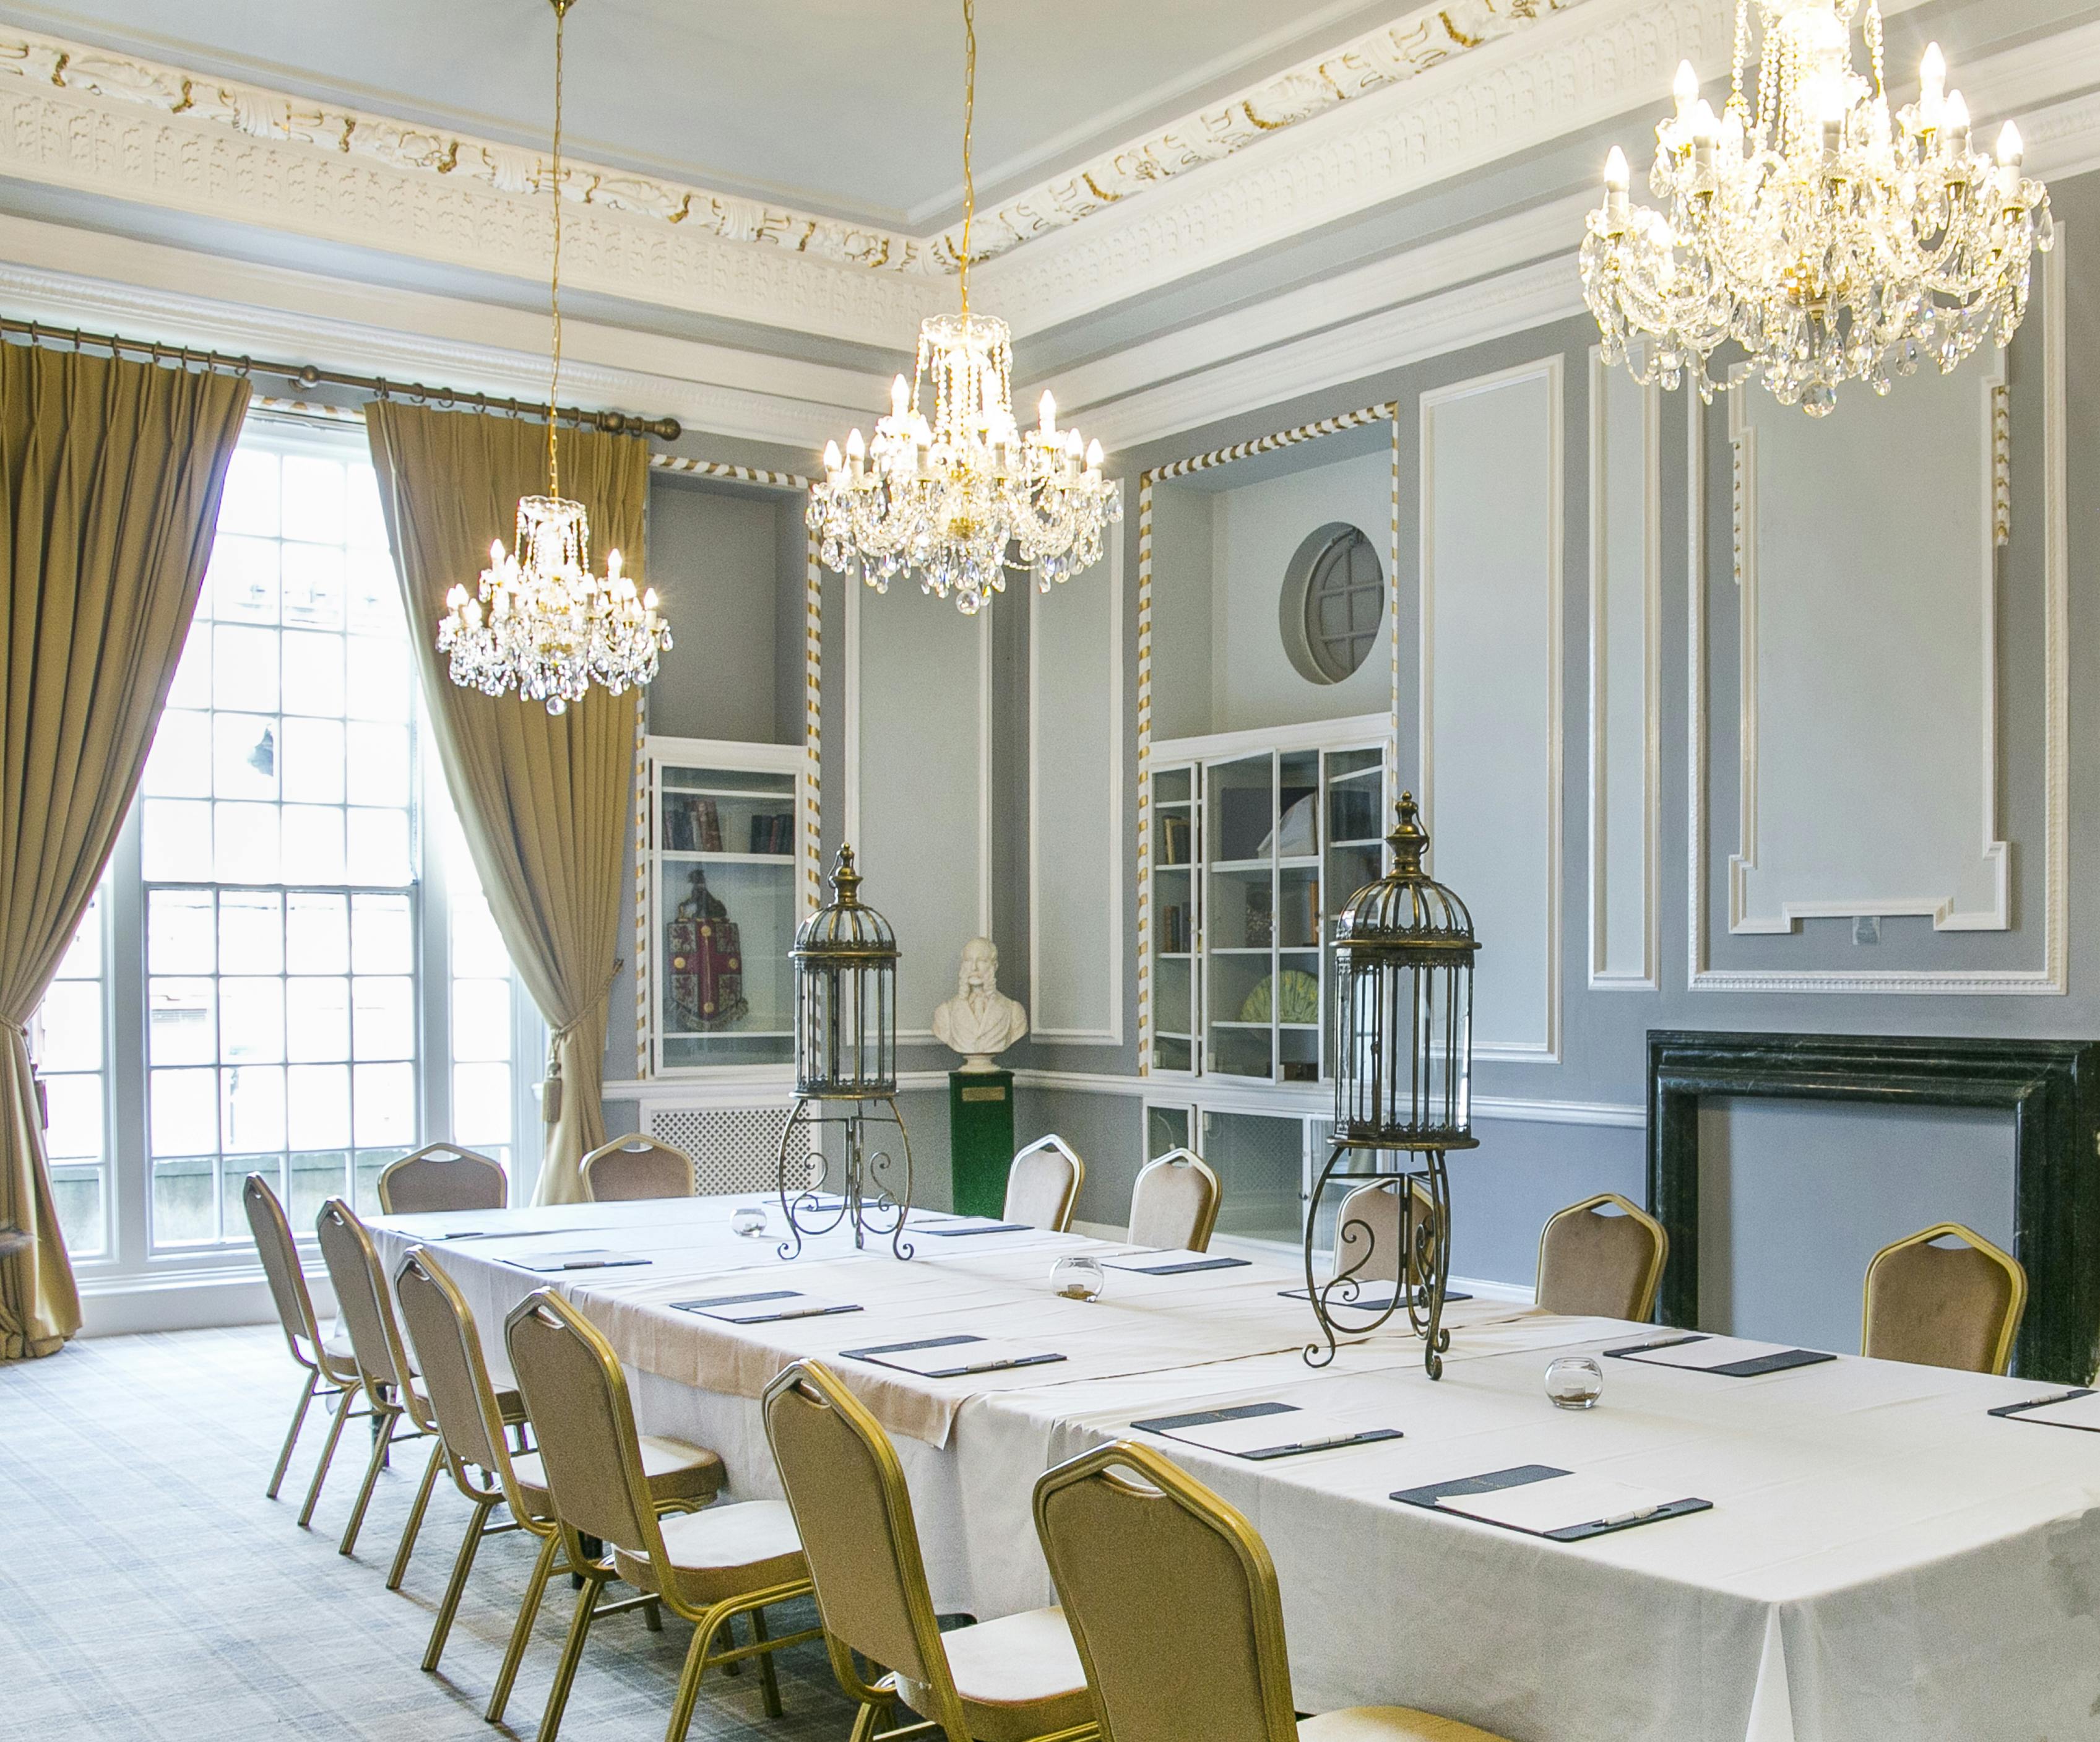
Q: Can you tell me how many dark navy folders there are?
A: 12